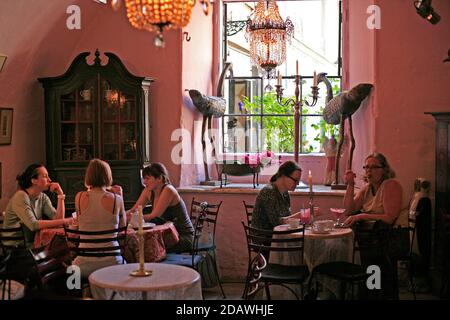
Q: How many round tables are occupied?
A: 2